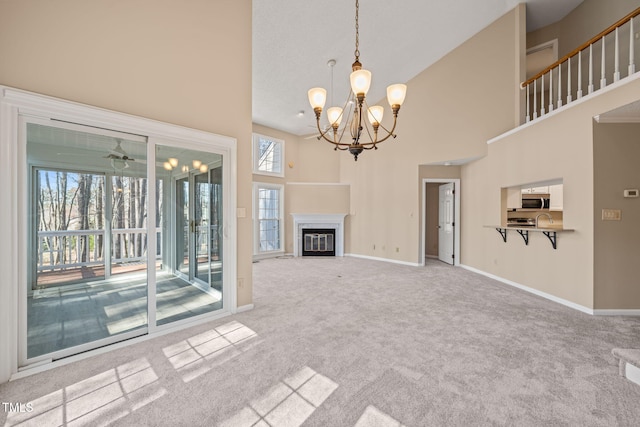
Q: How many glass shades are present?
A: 5